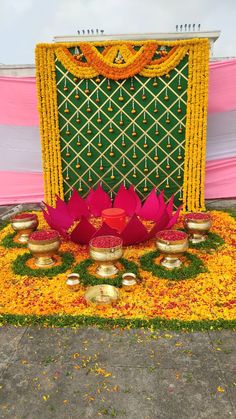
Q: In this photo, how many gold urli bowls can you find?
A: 5